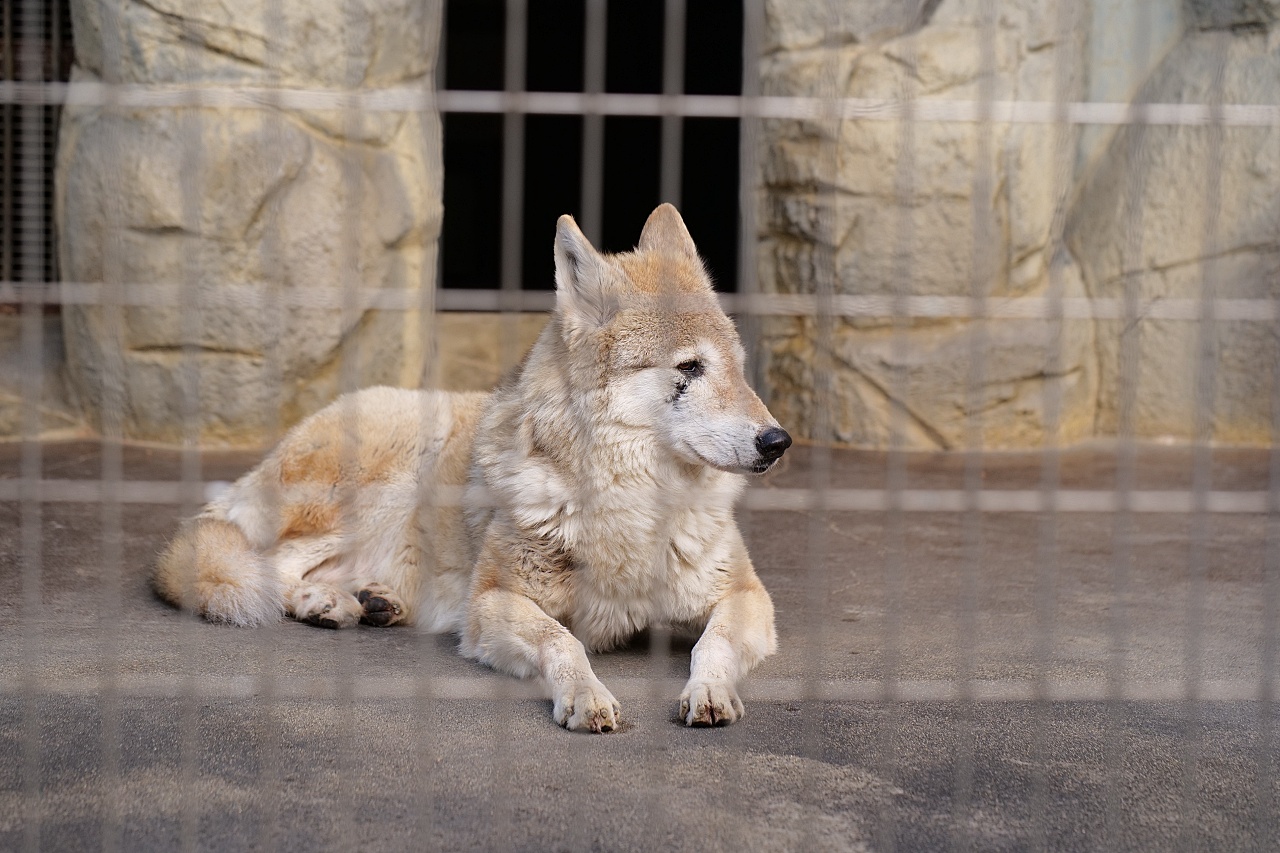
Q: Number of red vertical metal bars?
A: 0